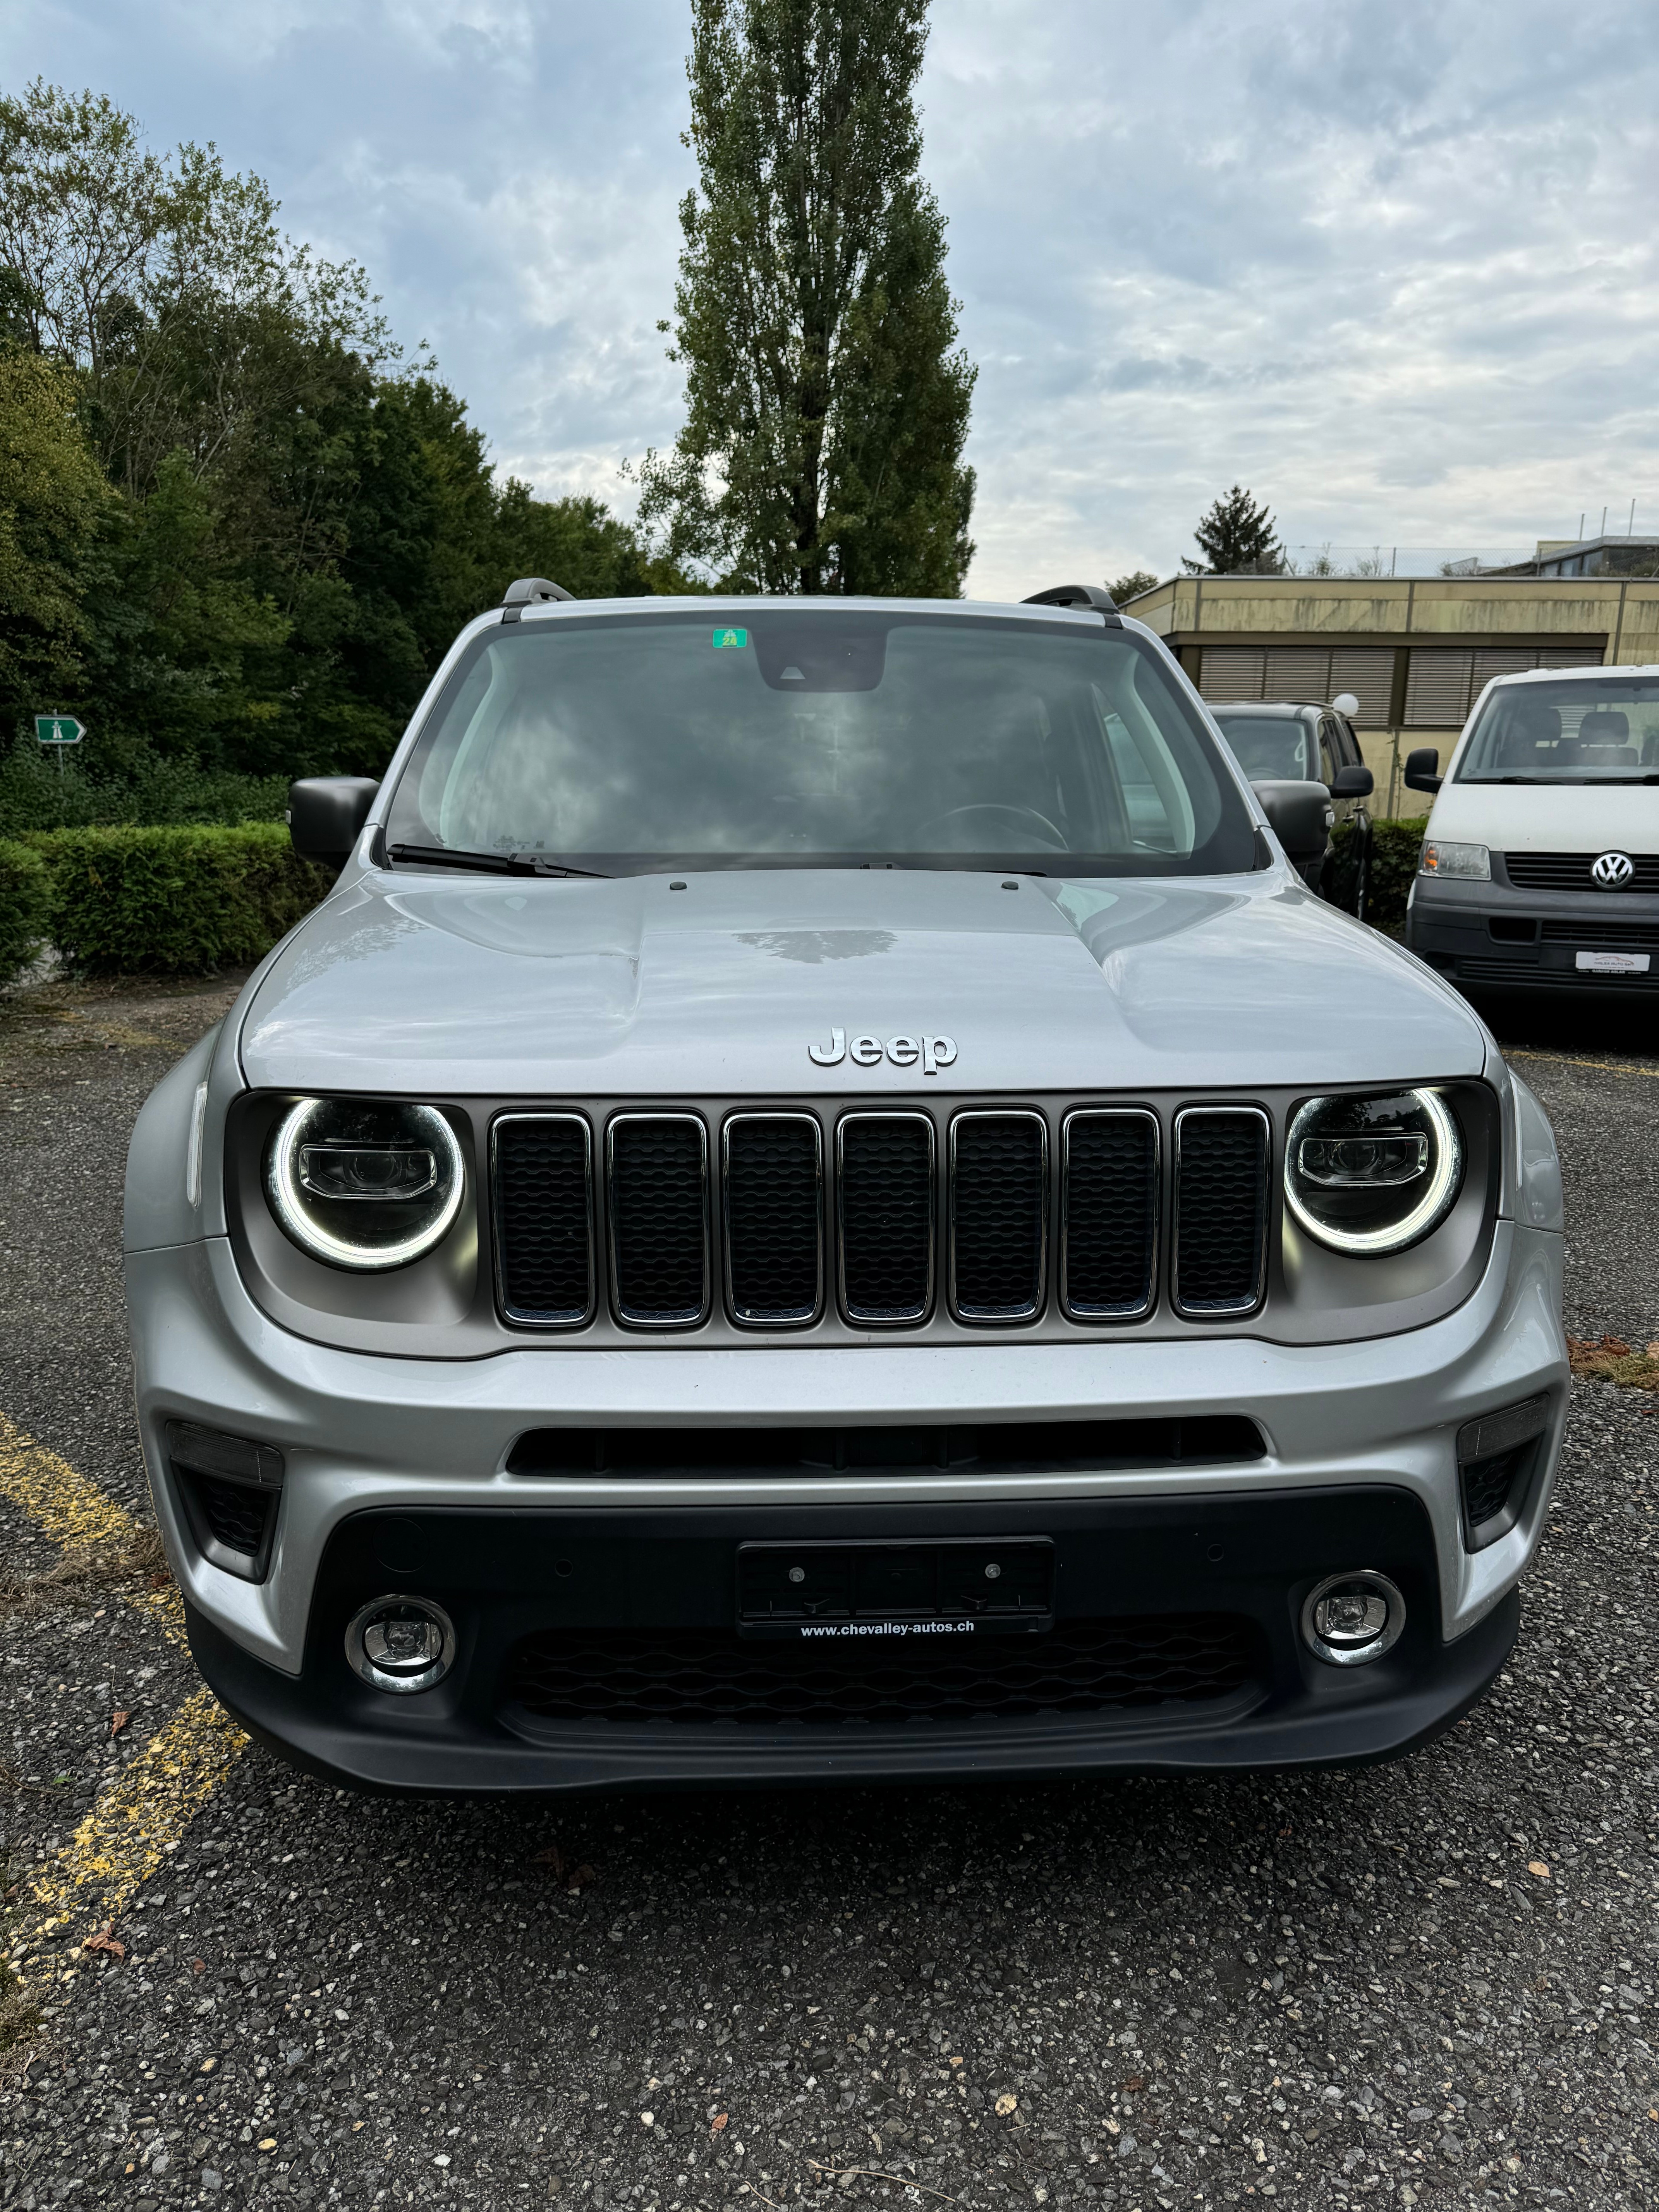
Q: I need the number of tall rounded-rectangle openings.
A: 7